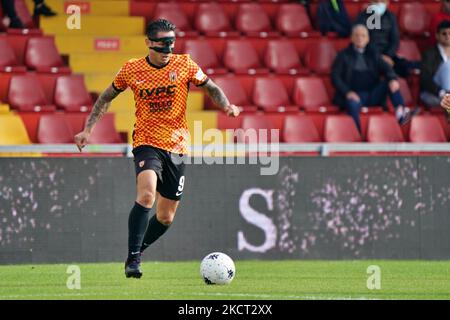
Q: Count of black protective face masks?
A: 1